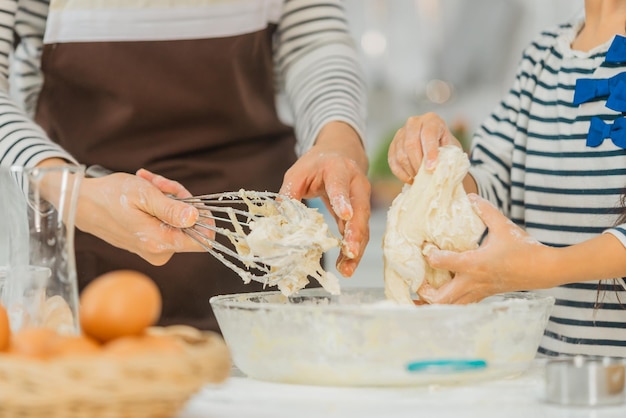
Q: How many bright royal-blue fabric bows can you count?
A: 3